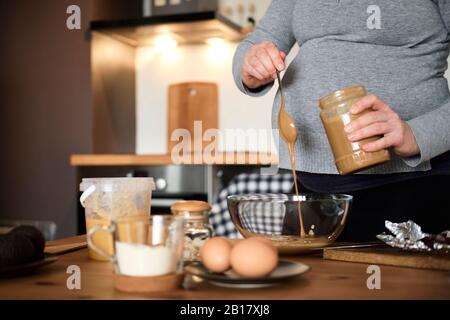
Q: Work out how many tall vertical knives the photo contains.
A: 0